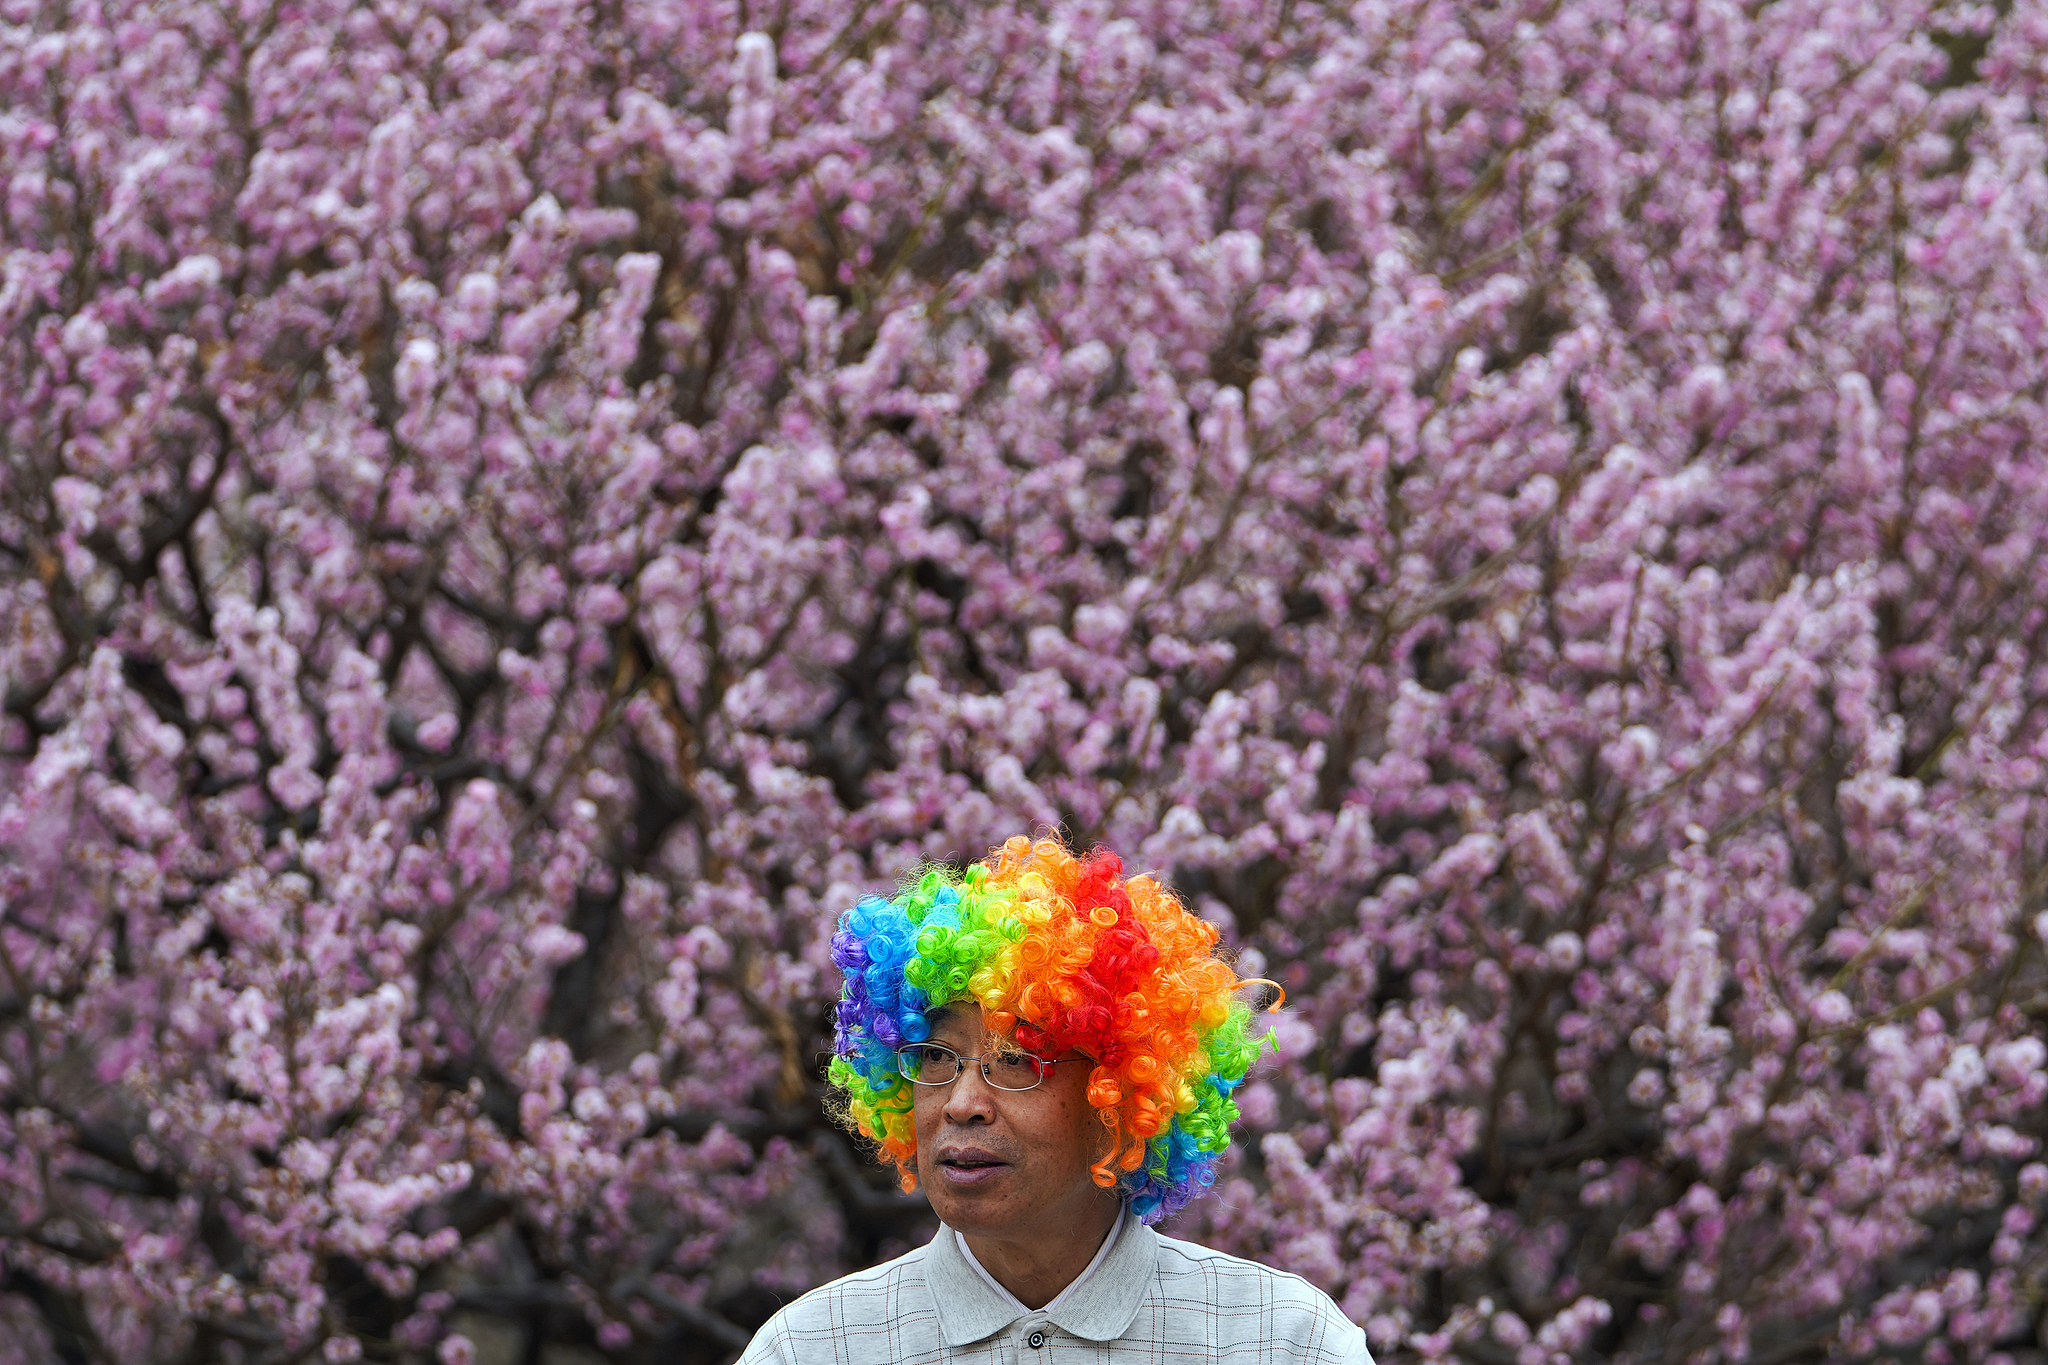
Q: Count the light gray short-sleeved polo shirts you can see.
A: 1